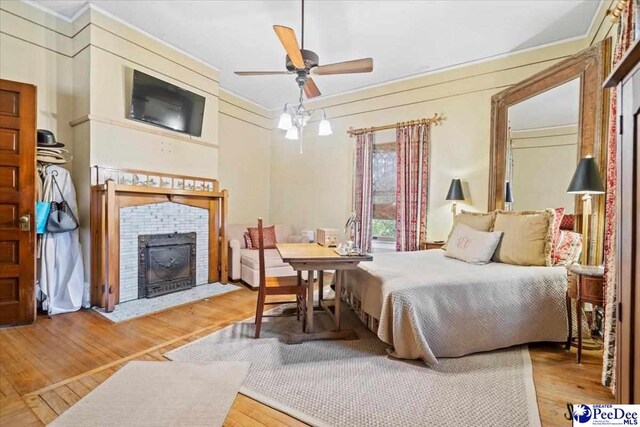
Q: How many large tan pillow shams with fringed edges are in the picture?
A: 2